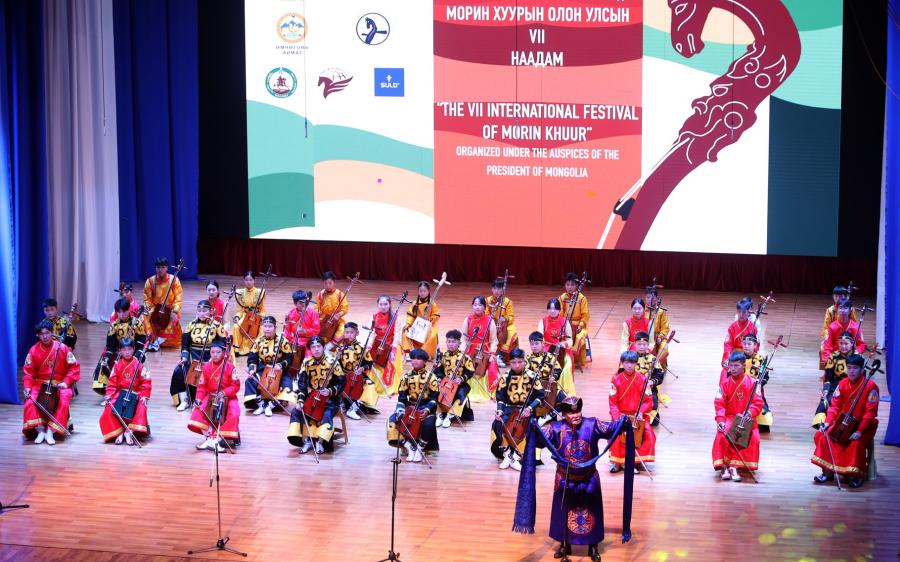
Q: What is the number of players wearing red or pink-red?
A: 15